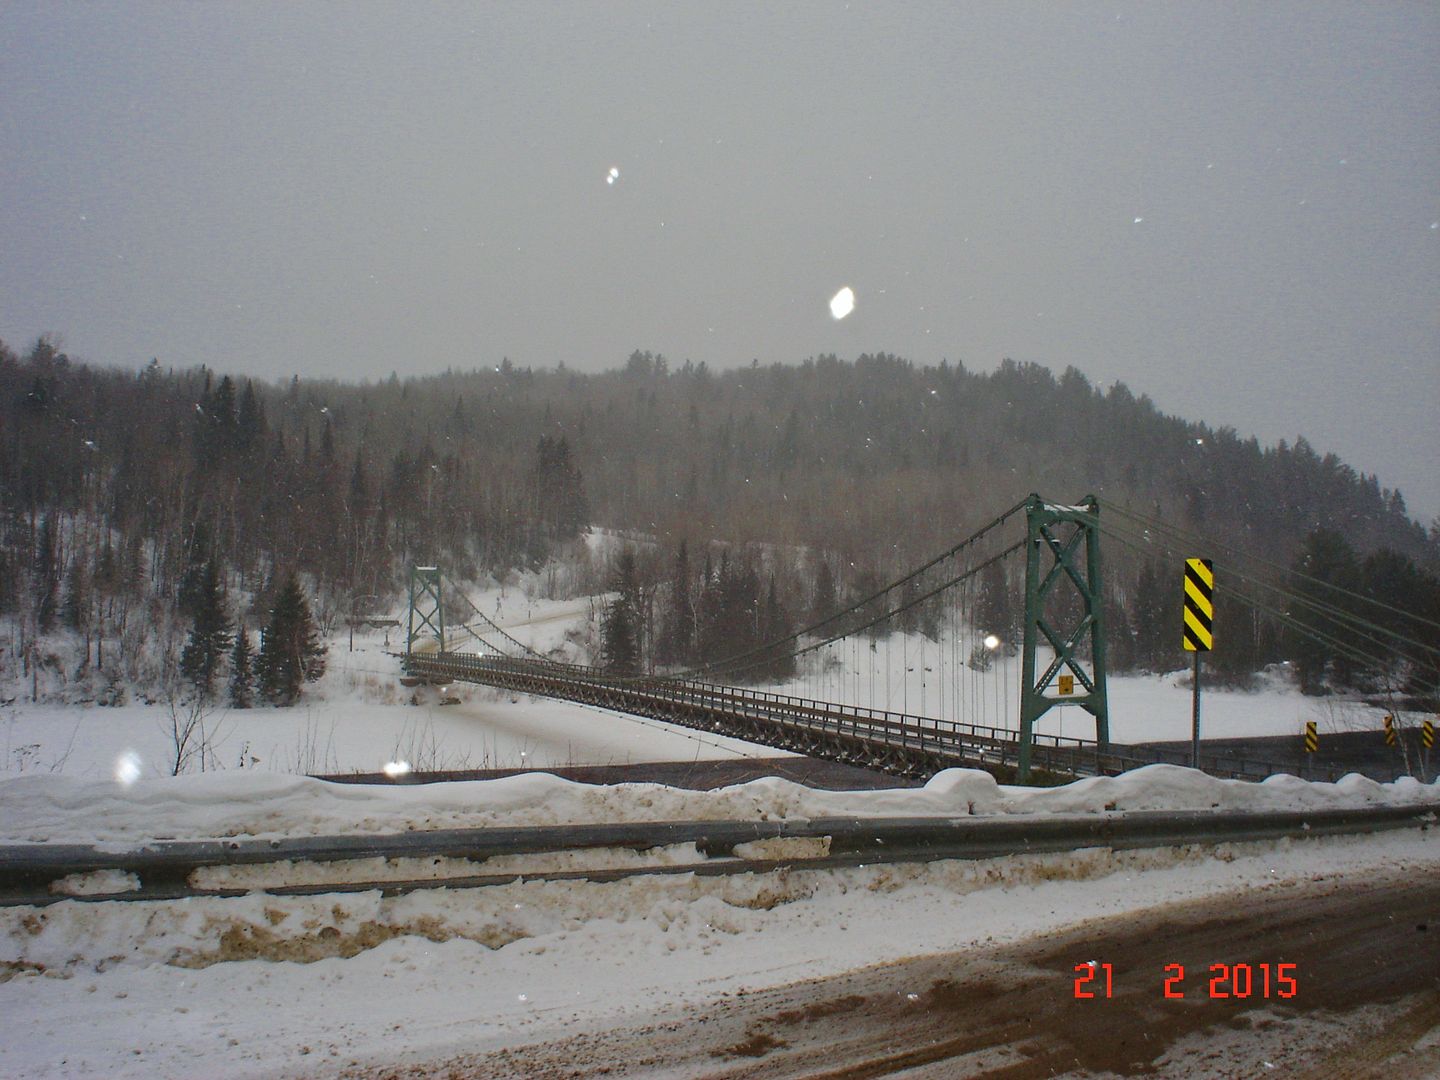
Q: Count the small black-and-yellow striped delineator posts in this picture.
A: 3